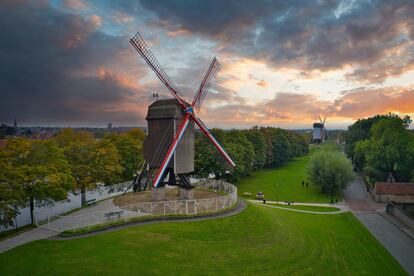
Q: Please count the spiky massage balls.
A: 0